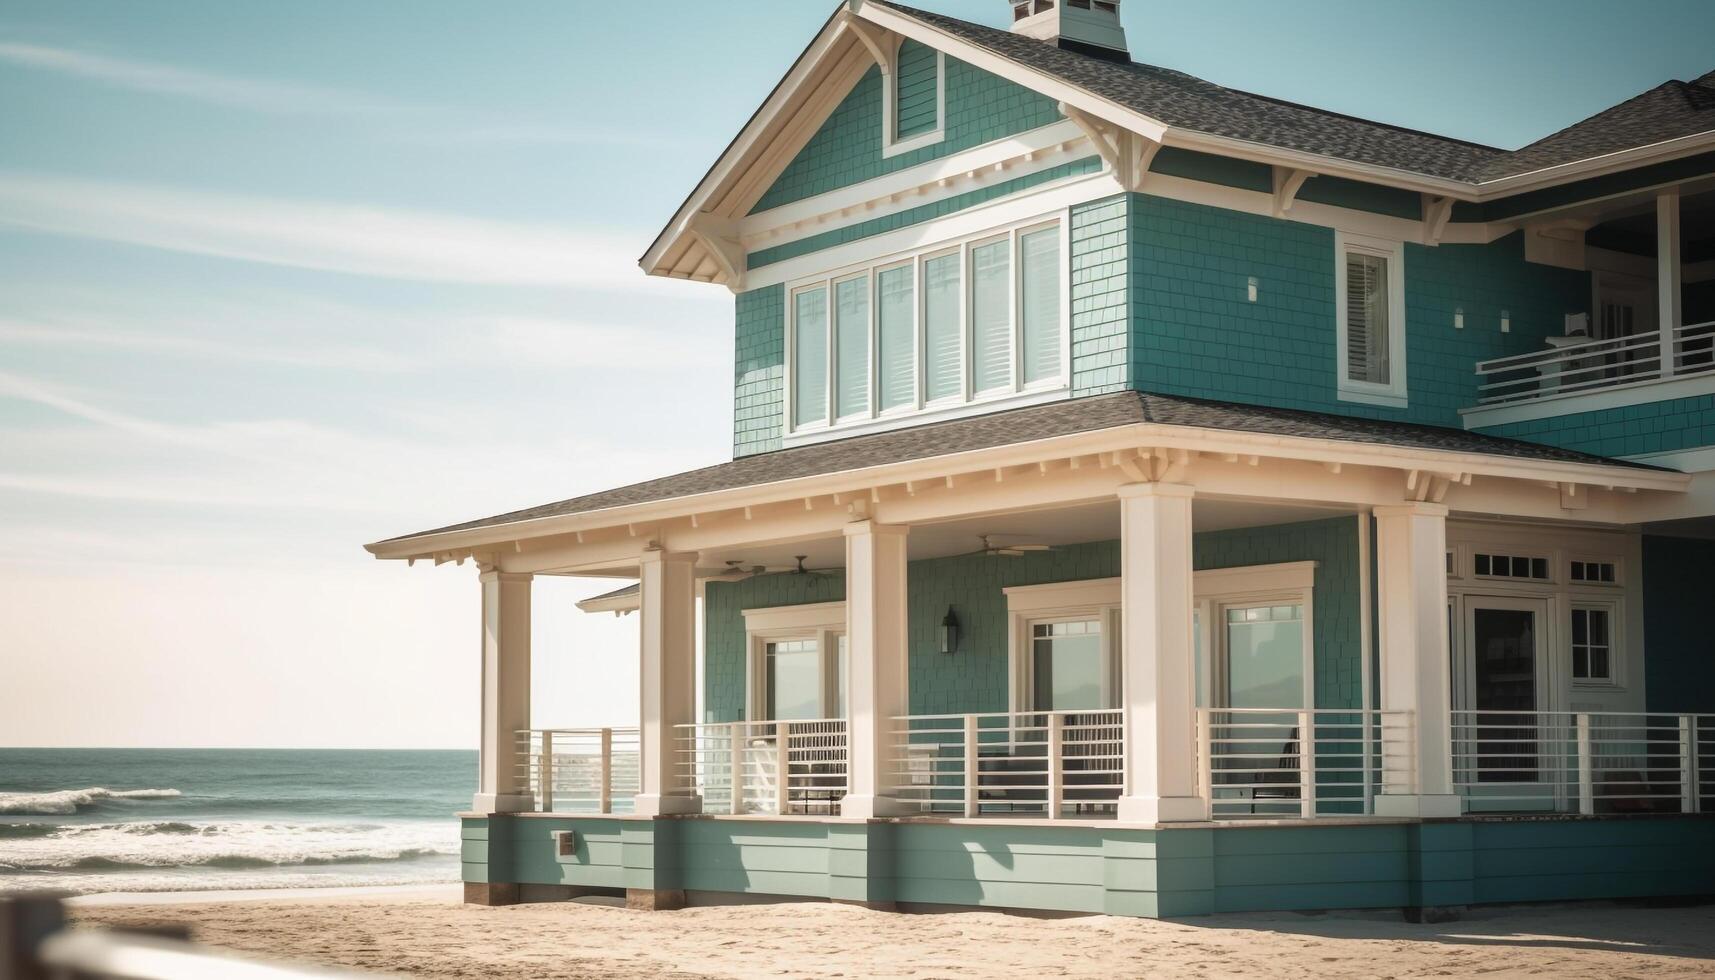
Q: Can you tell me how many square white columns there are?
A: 5